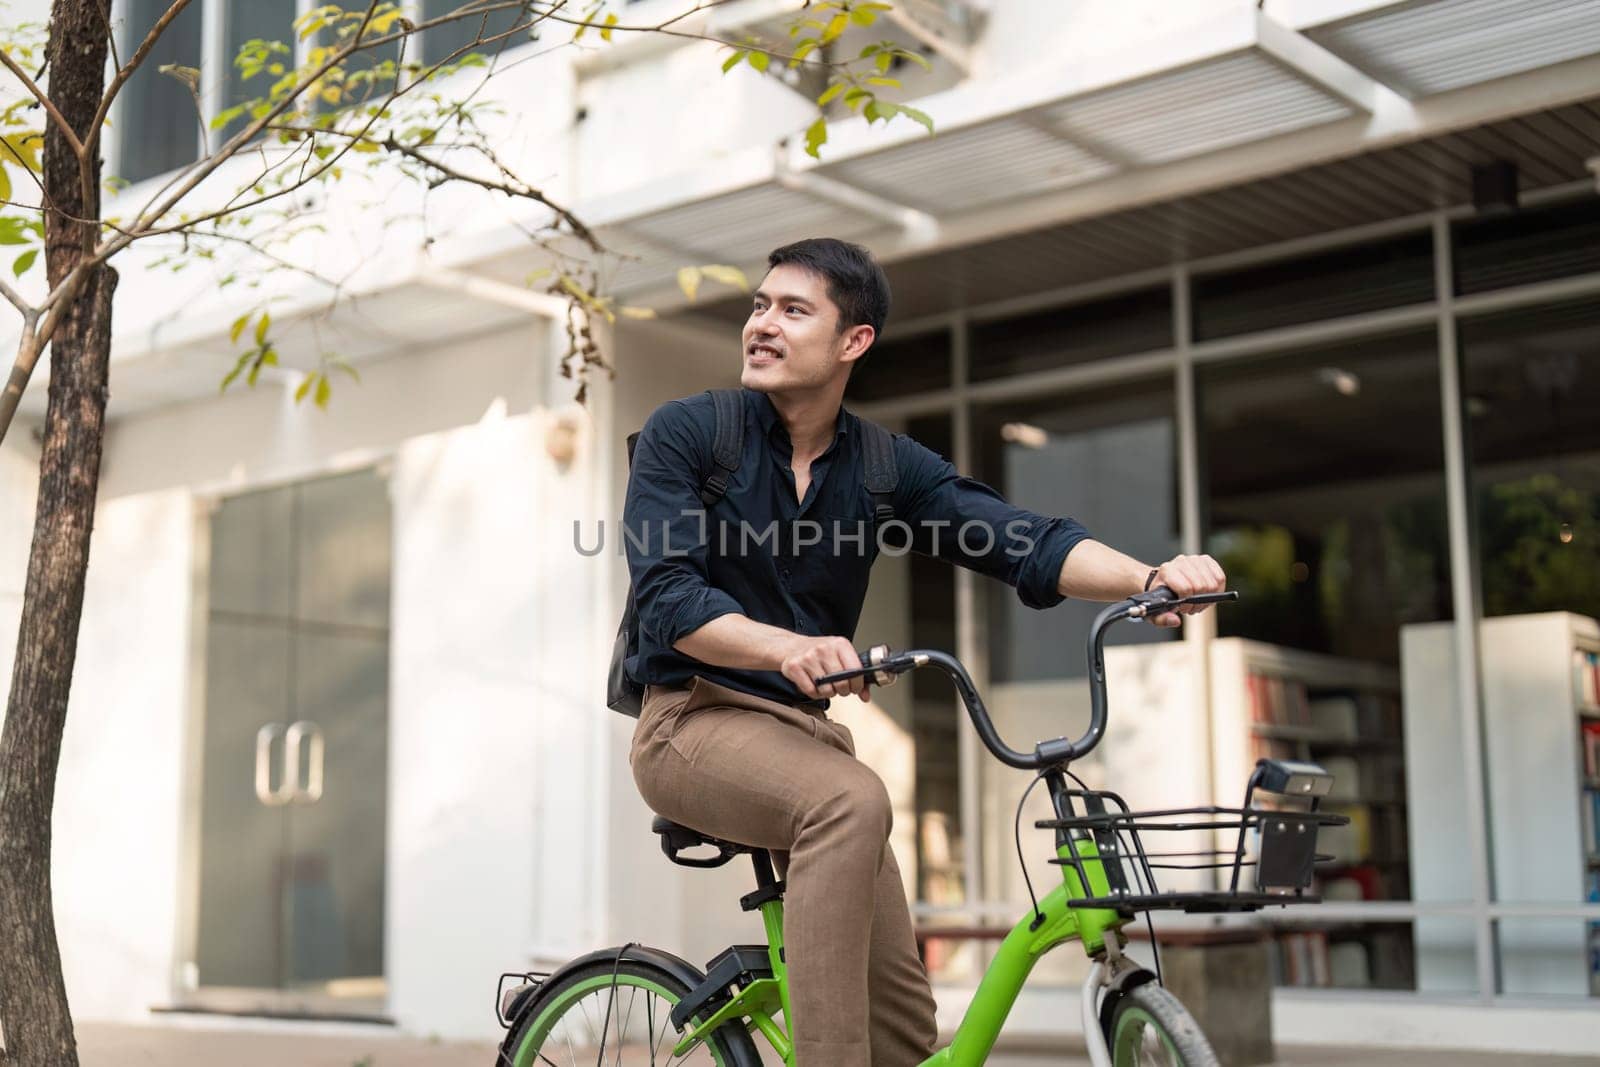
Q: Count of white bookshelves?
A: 2